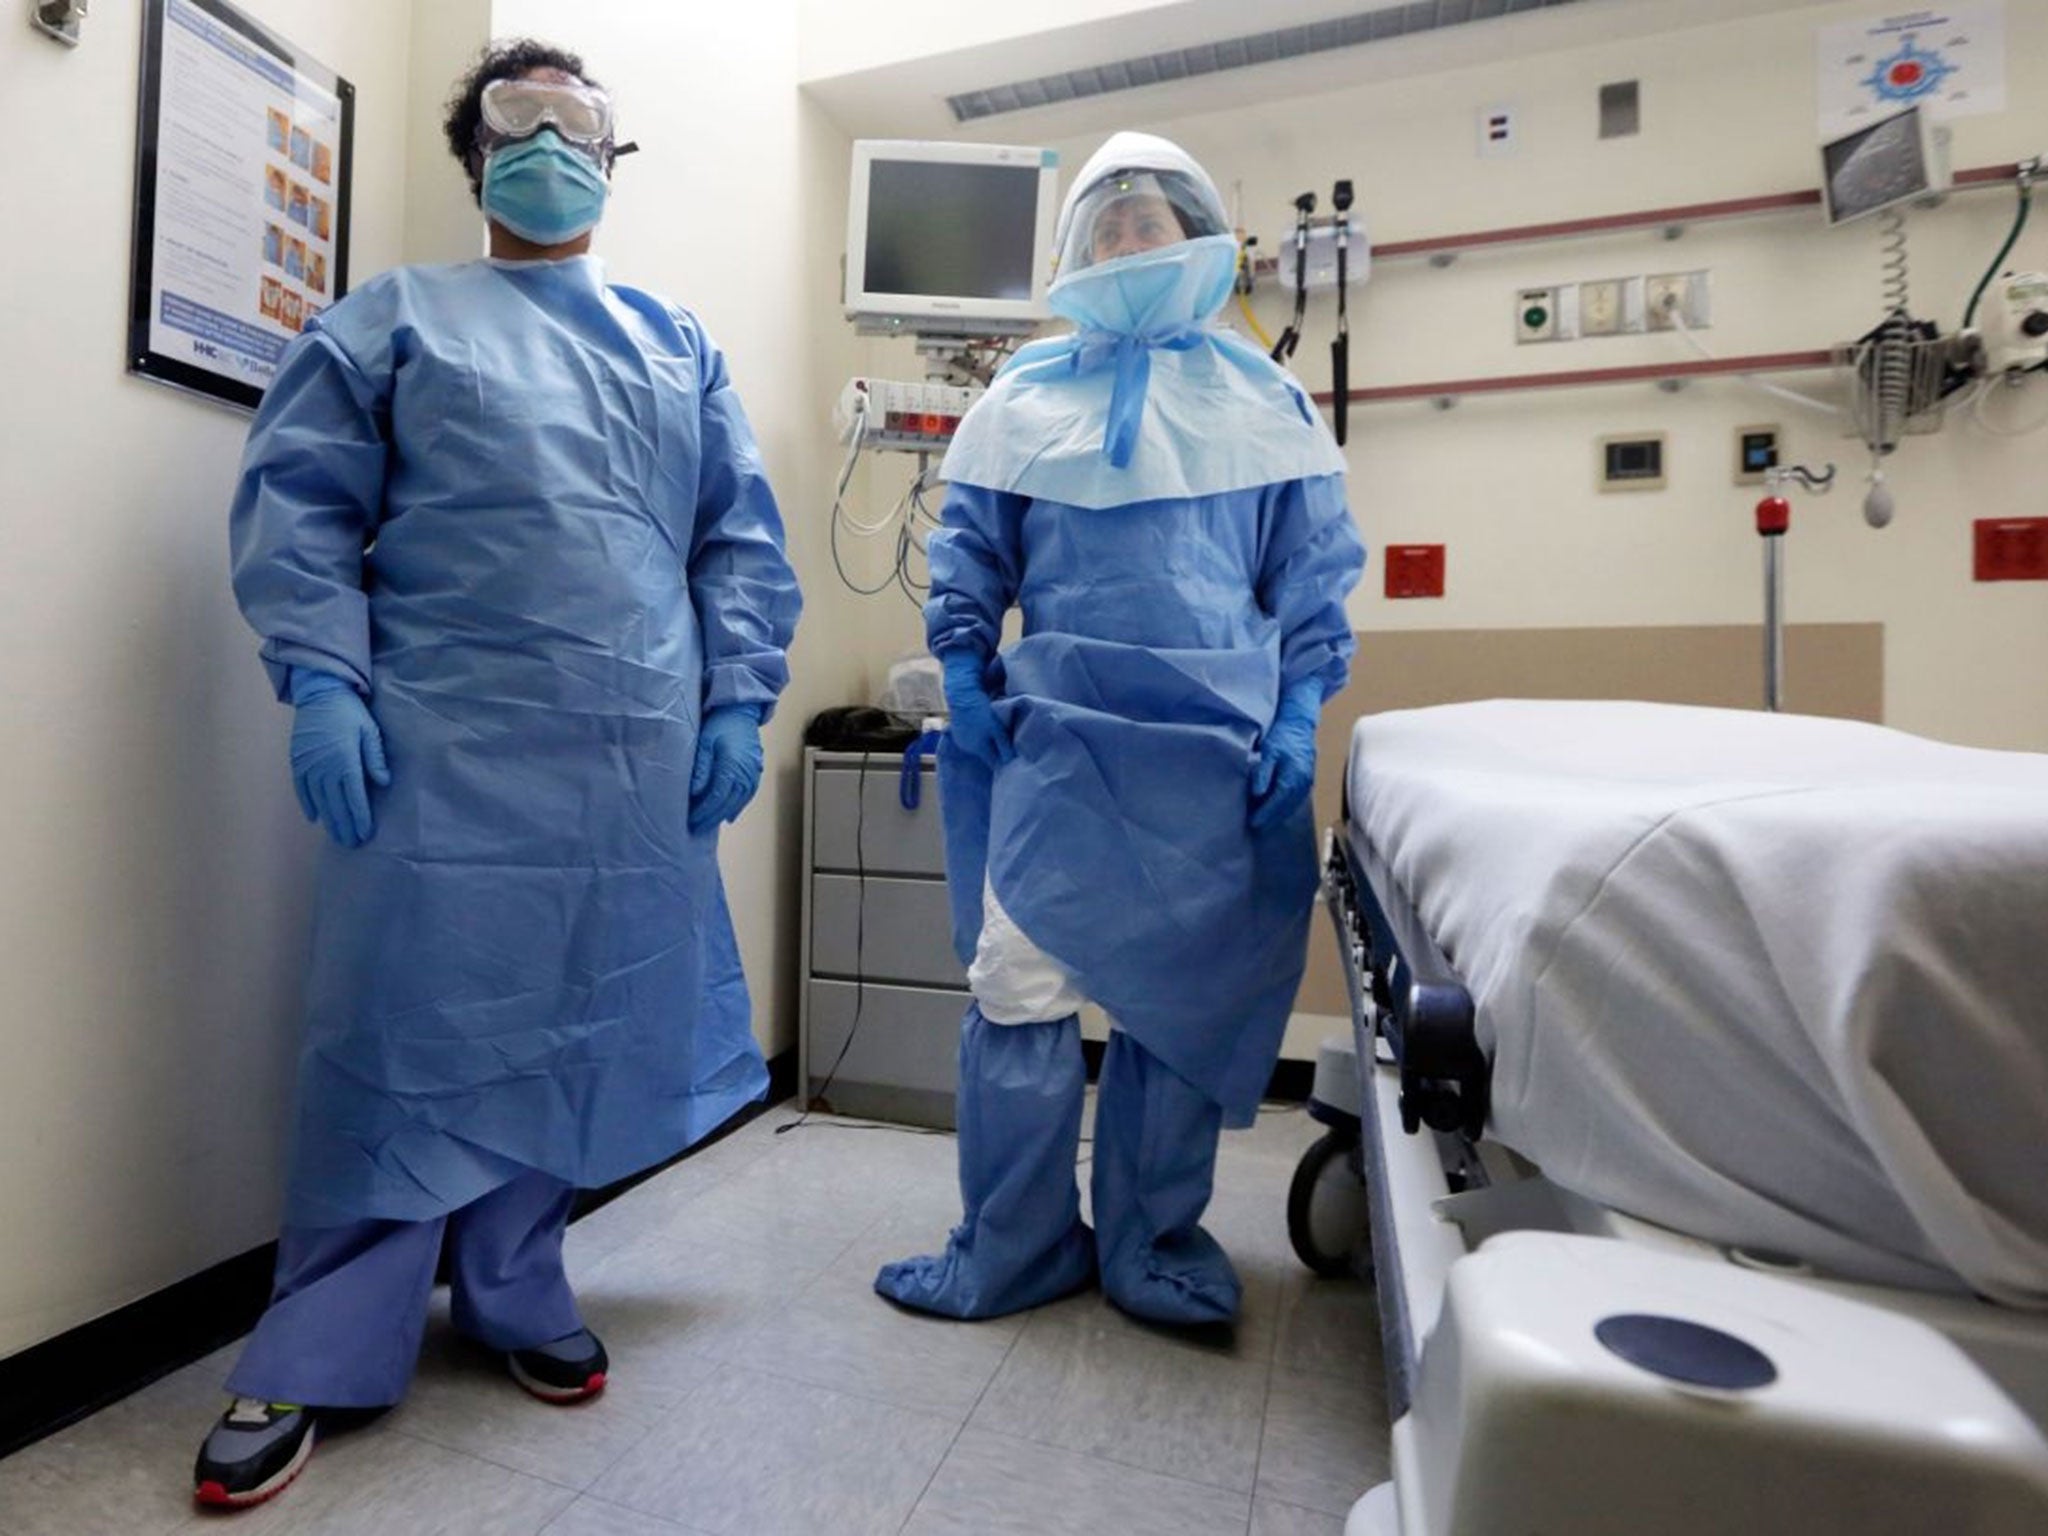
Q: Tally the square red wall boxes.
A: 2